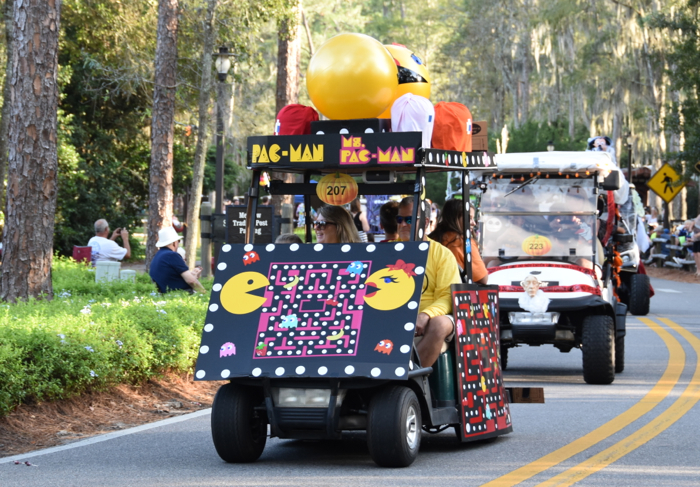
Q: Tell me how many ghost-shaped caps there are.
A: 3